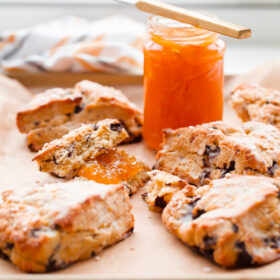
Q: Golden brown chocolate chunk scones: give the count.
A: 6